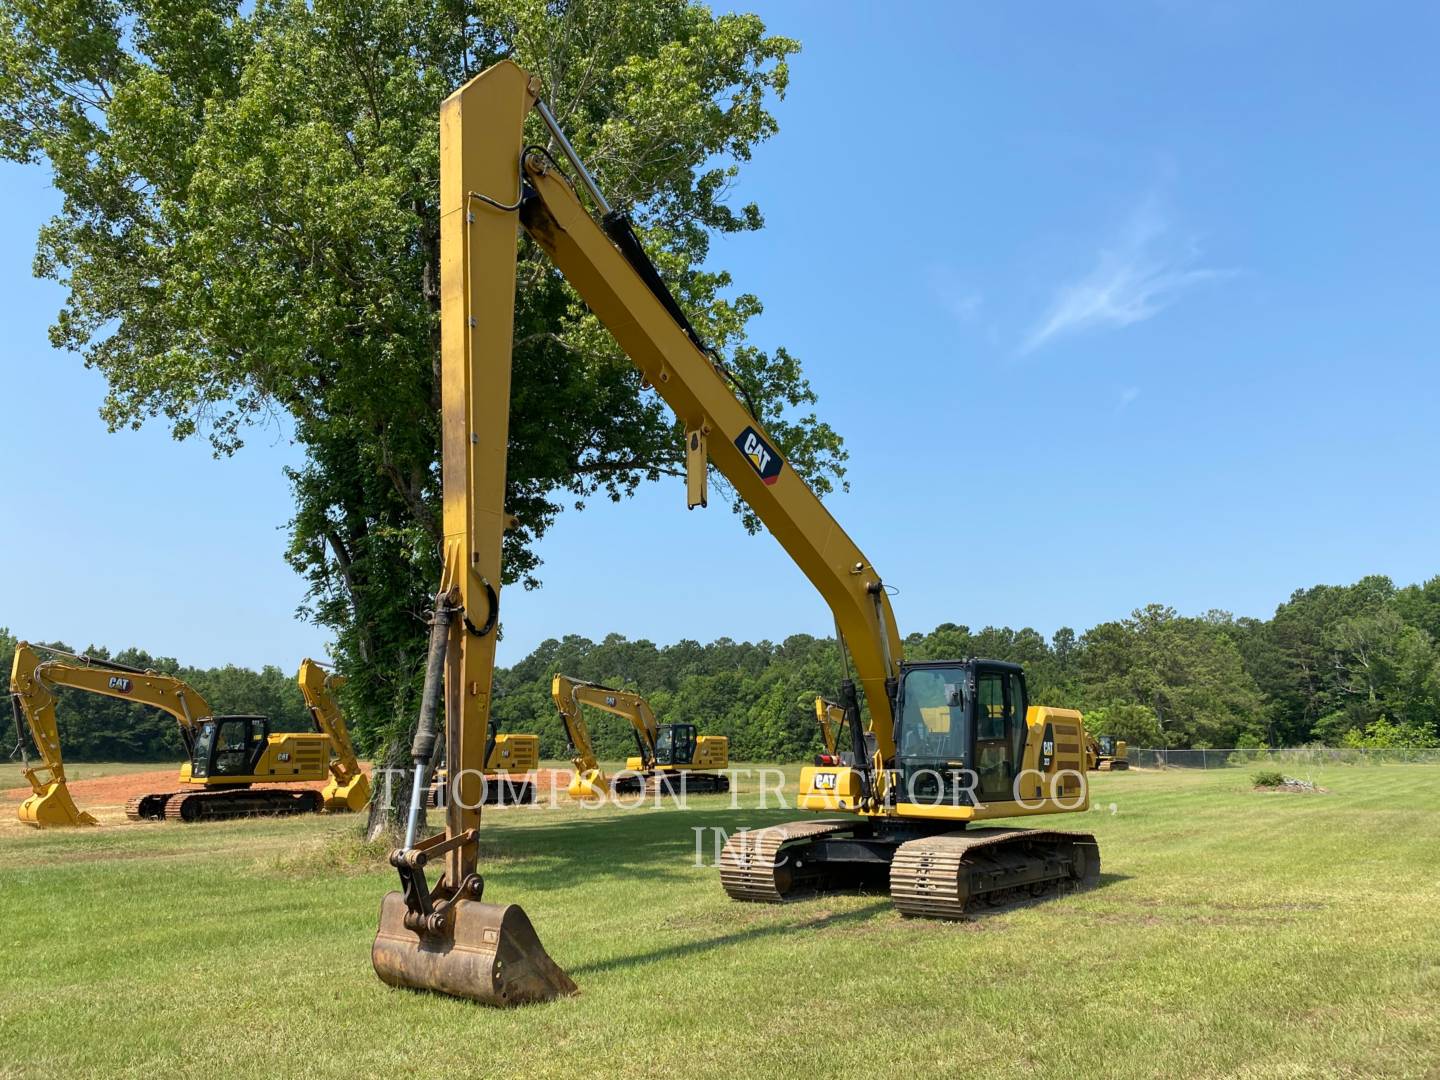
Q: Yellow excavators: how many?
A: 6